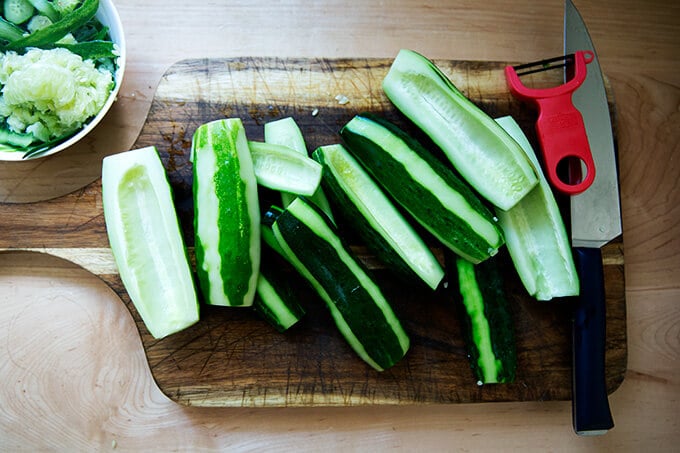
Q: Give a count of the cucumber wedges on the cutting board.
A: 11